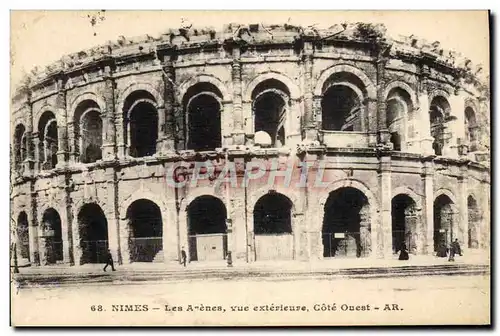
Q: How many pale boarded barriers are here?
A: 2